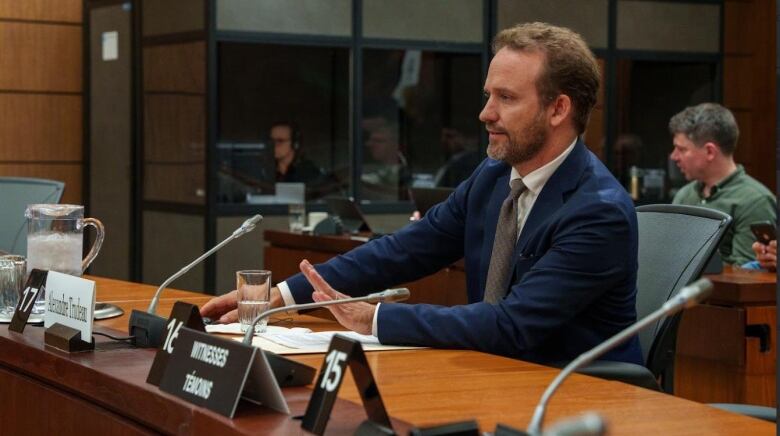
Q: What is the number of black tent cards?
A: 4